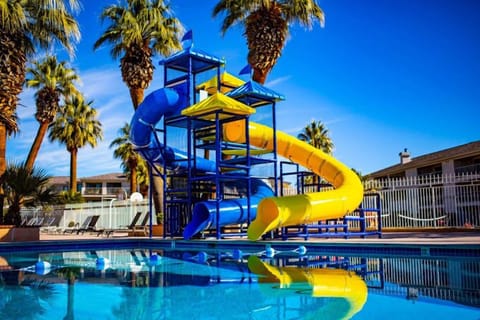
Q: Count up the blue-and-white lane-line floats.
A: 7